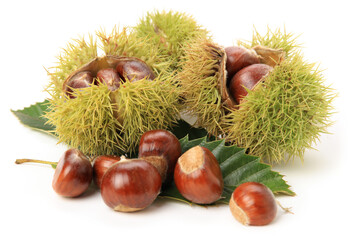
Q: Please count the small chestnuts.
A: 11